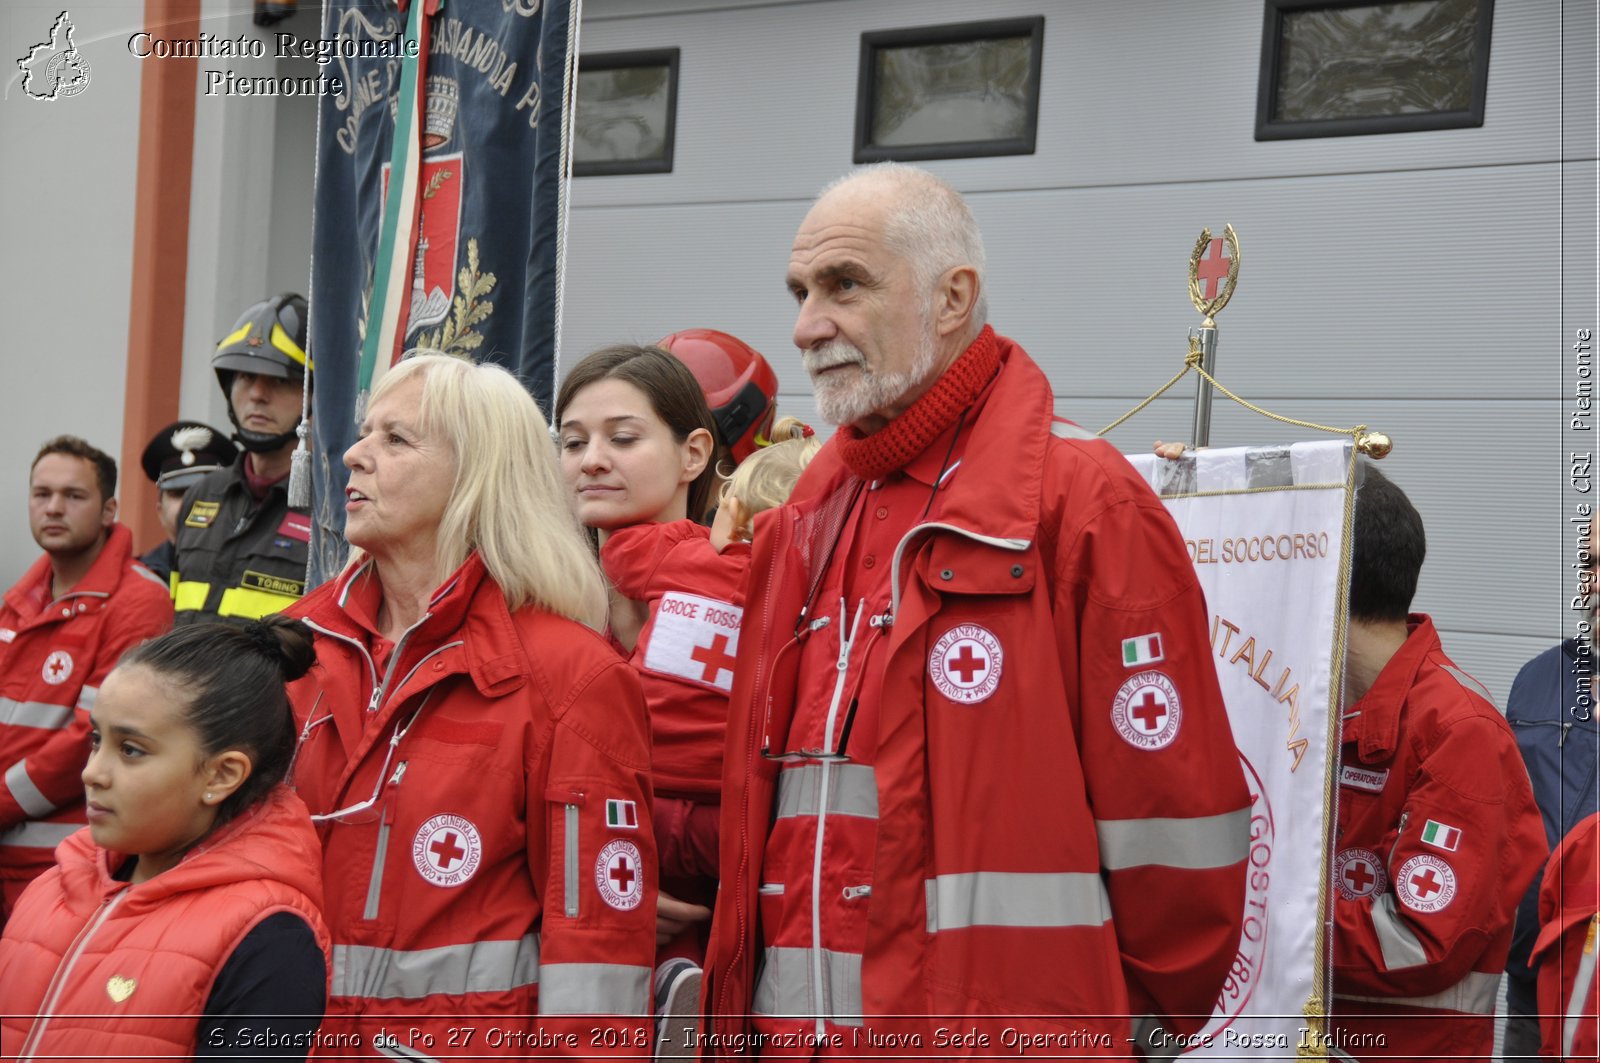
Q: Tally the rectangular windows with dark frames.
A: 3